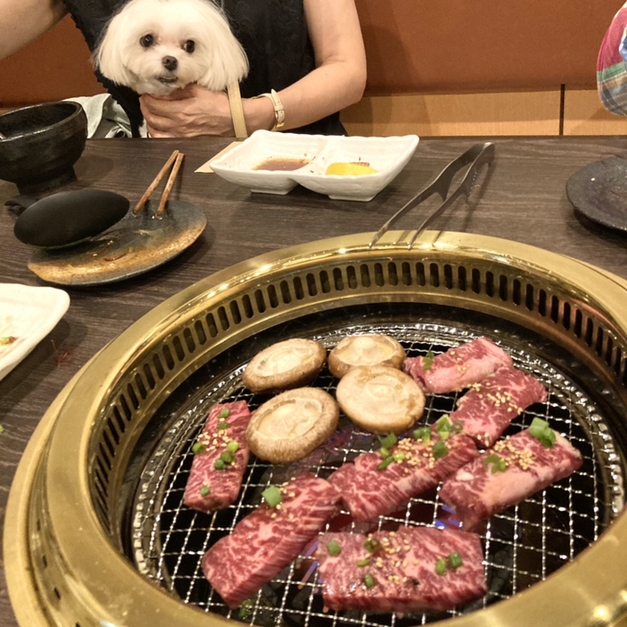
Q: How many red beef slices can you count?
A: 7